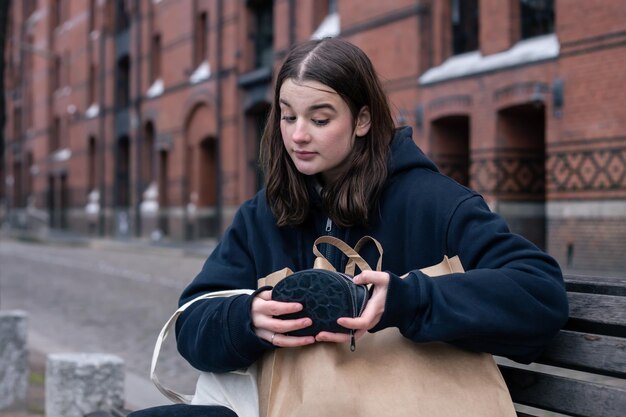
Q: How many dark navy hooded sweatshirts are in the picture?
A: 1